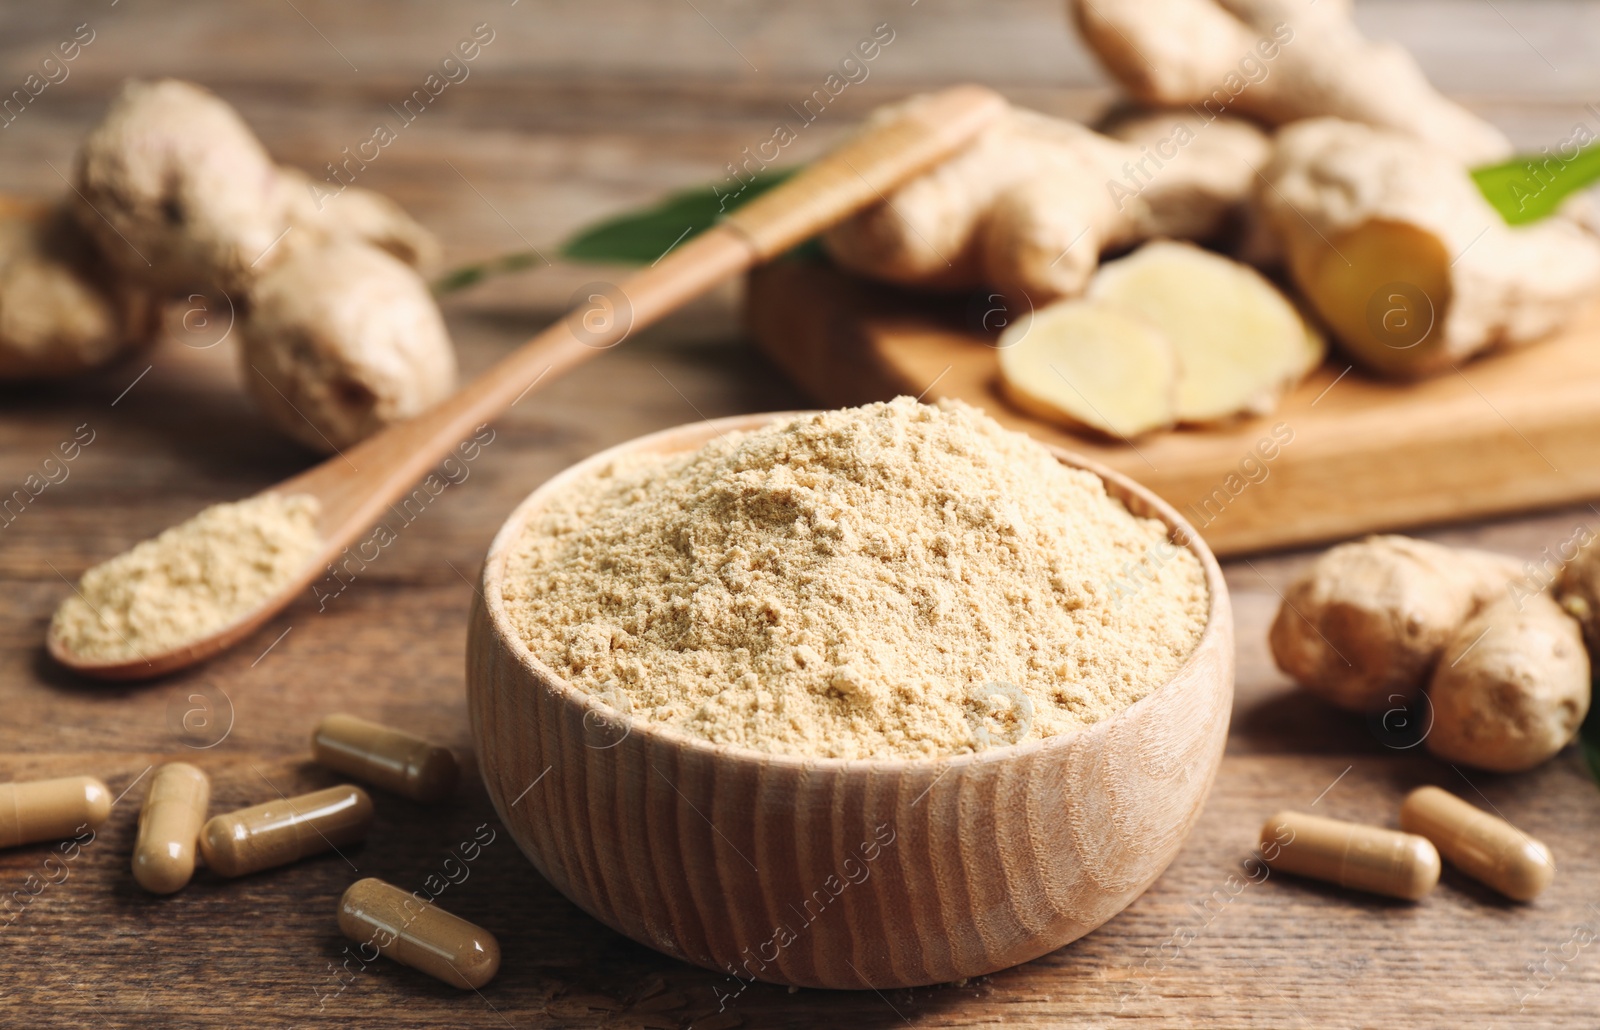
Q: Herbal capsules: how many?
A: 7